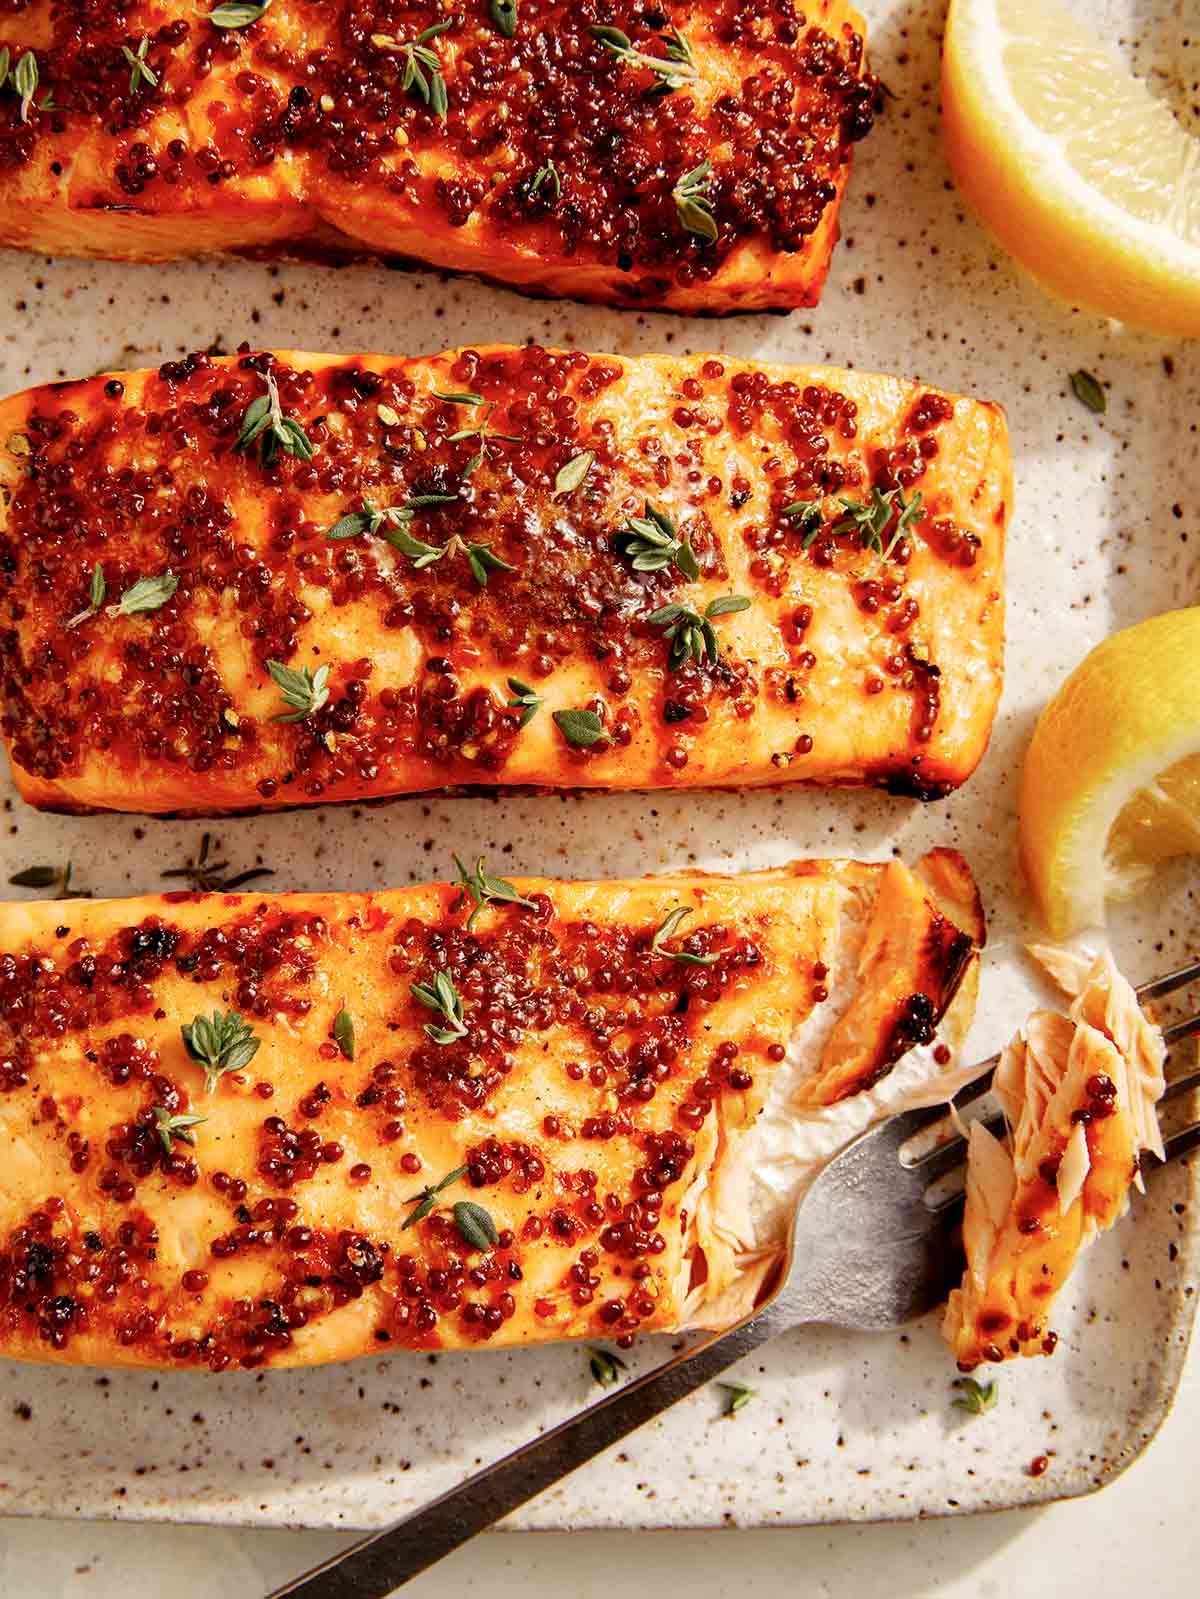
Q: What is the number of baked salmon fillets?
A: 3